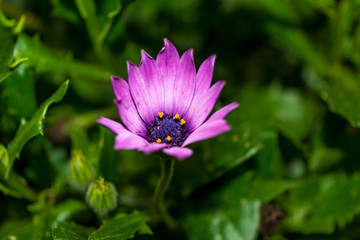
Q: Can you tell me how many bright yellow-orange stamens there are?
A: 5